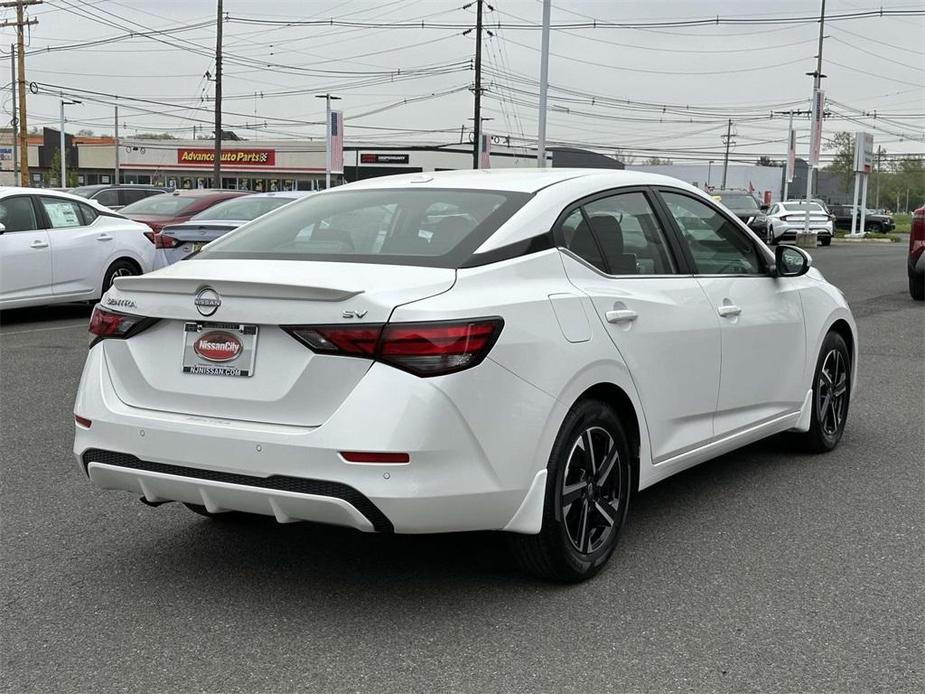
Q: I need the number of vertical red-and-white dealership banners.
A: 4